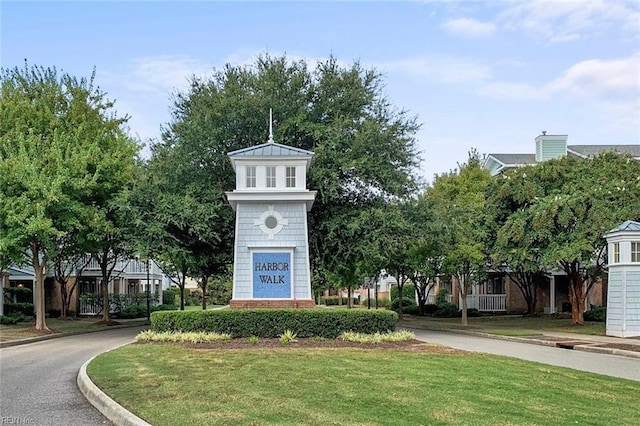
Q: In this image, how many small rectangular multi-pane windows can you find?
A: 5